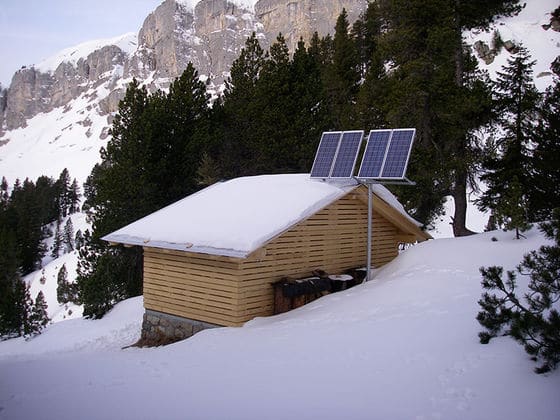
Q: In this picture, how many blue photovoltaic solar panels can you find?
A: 4